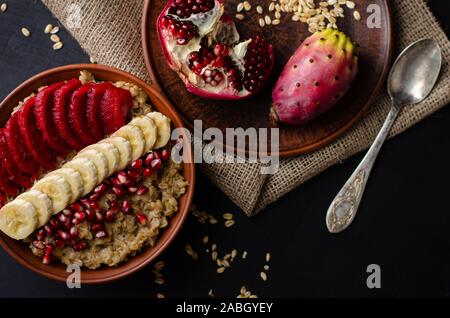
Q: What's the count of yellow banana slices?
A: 11